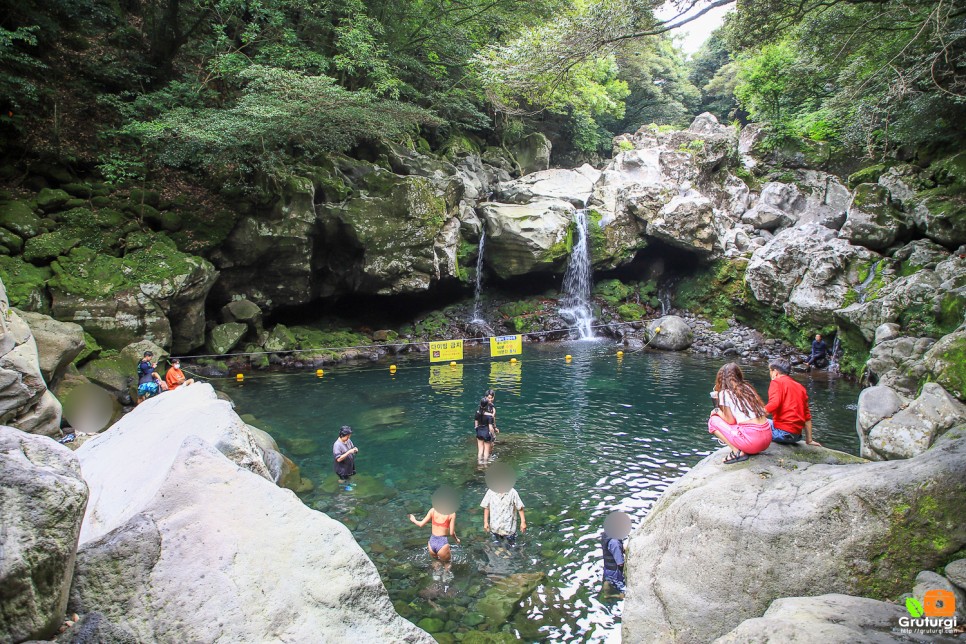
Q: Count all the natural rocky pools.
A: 1